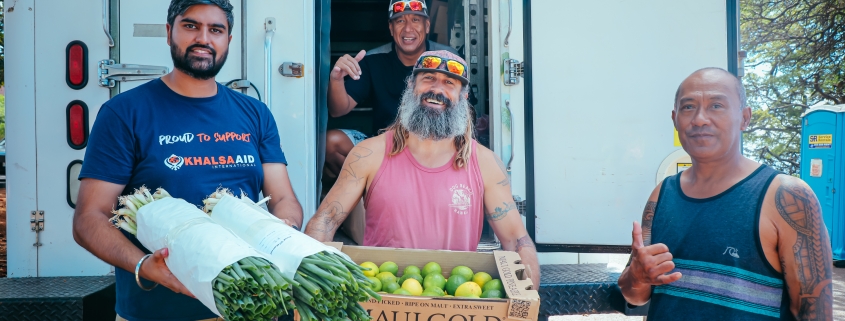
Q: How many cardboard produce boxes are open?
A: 1